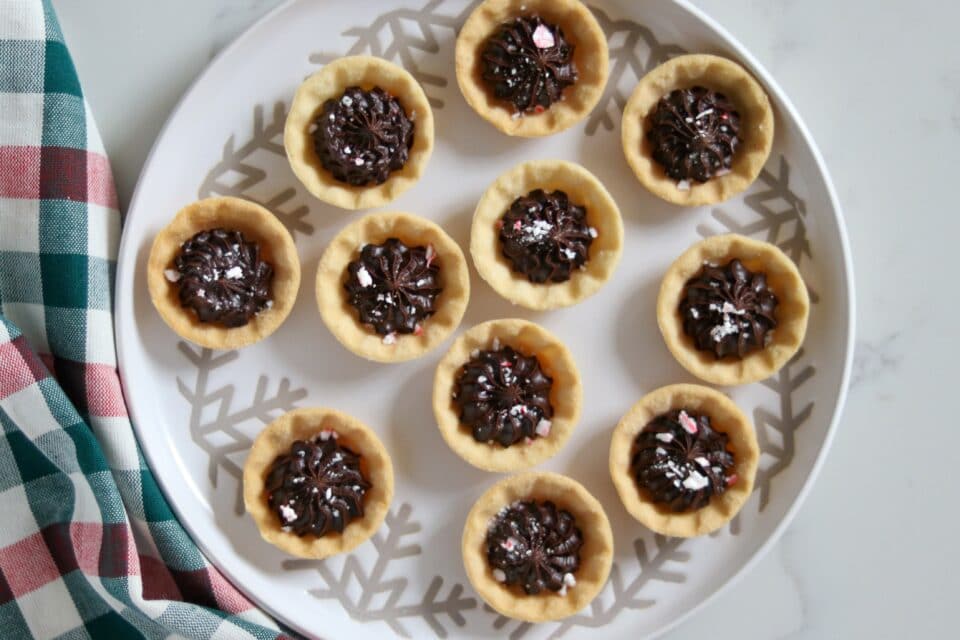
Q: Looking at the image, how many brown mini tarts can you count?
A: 11